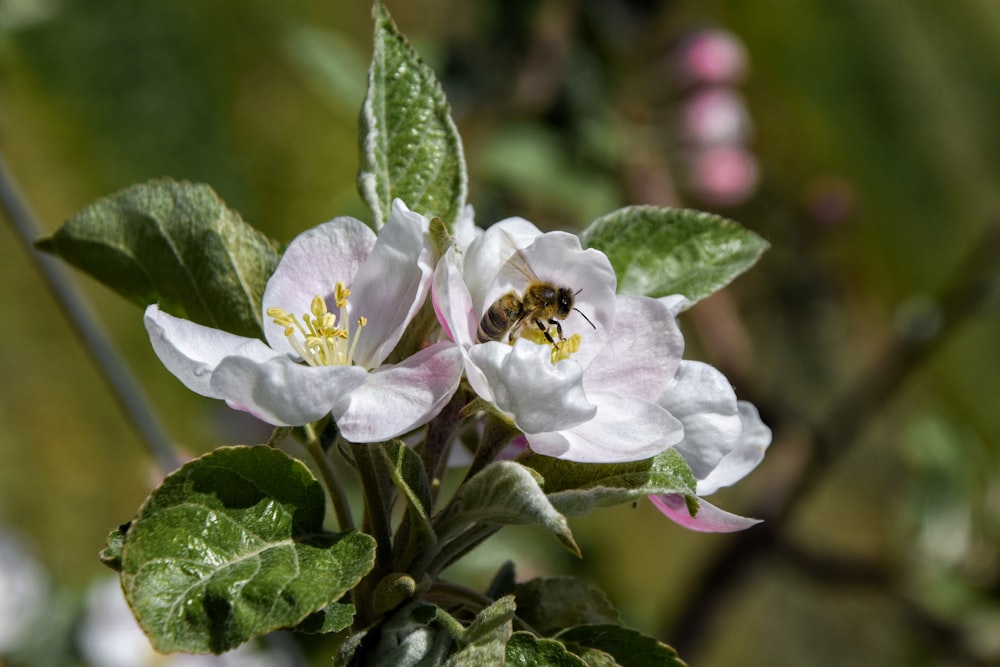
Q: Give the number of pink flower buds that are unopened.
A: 3